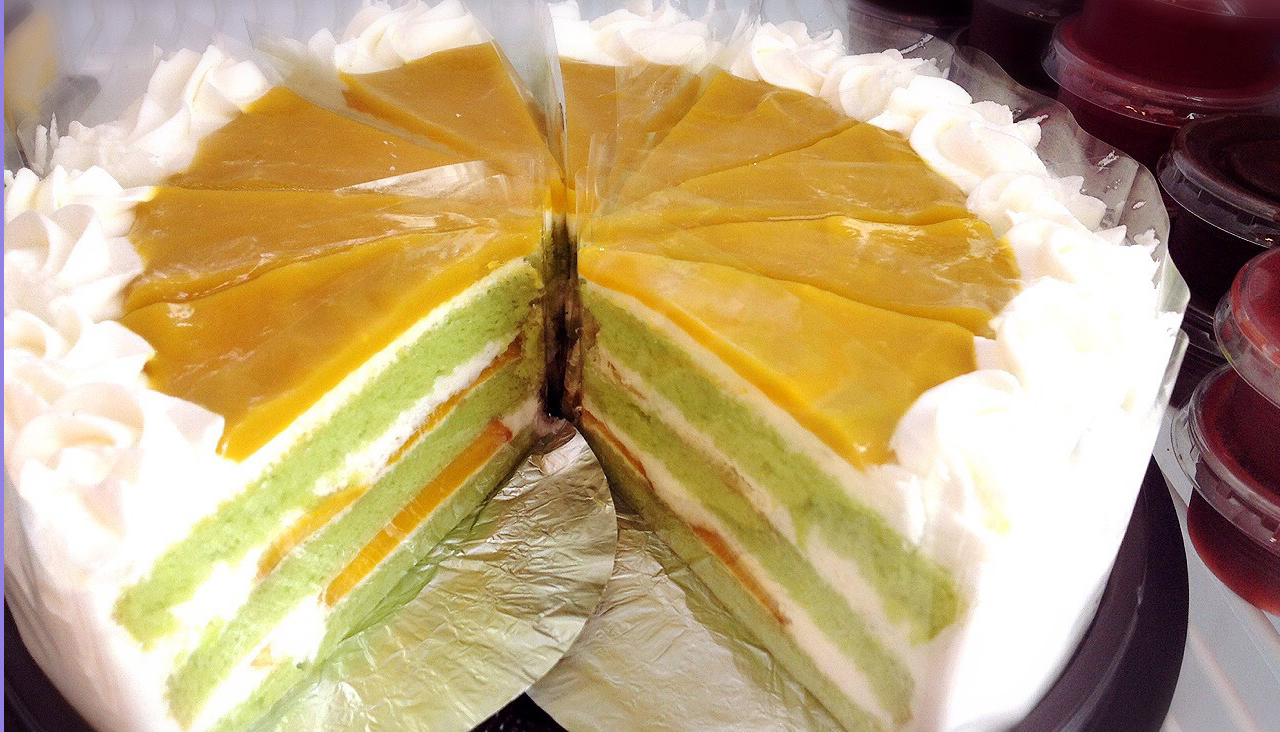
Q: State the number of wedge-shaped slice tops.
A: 9